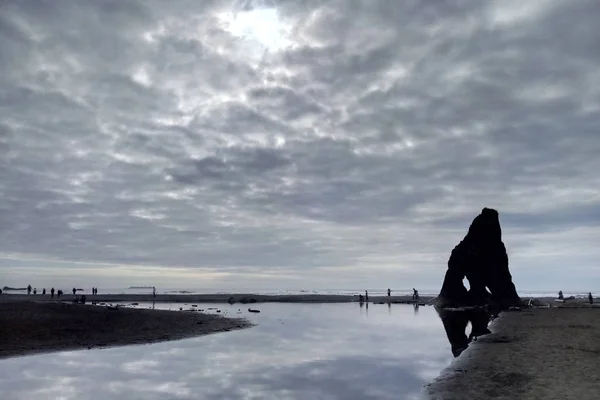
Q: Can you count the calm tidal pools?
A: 1